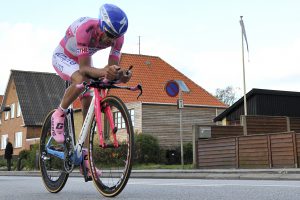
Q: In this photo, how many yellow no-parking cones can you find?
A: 0